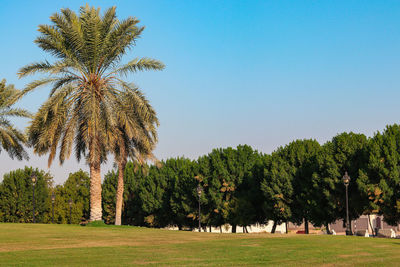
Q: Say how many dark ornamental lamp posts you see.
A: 5